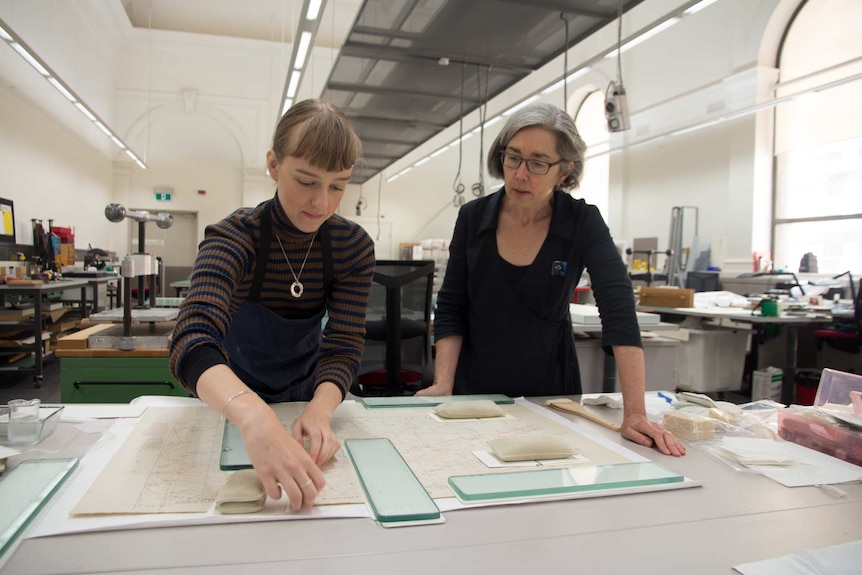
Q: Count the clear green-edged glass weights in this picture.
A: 5